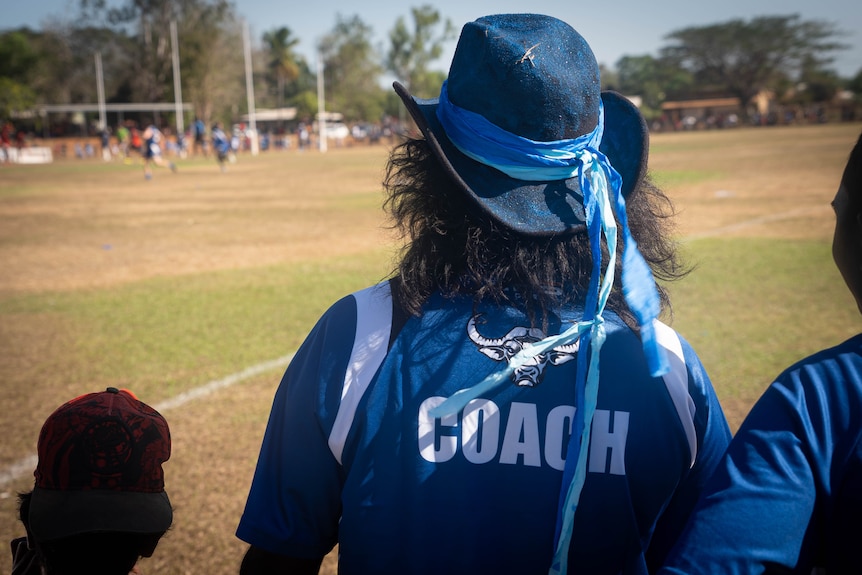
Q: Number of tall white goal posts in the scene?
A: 4